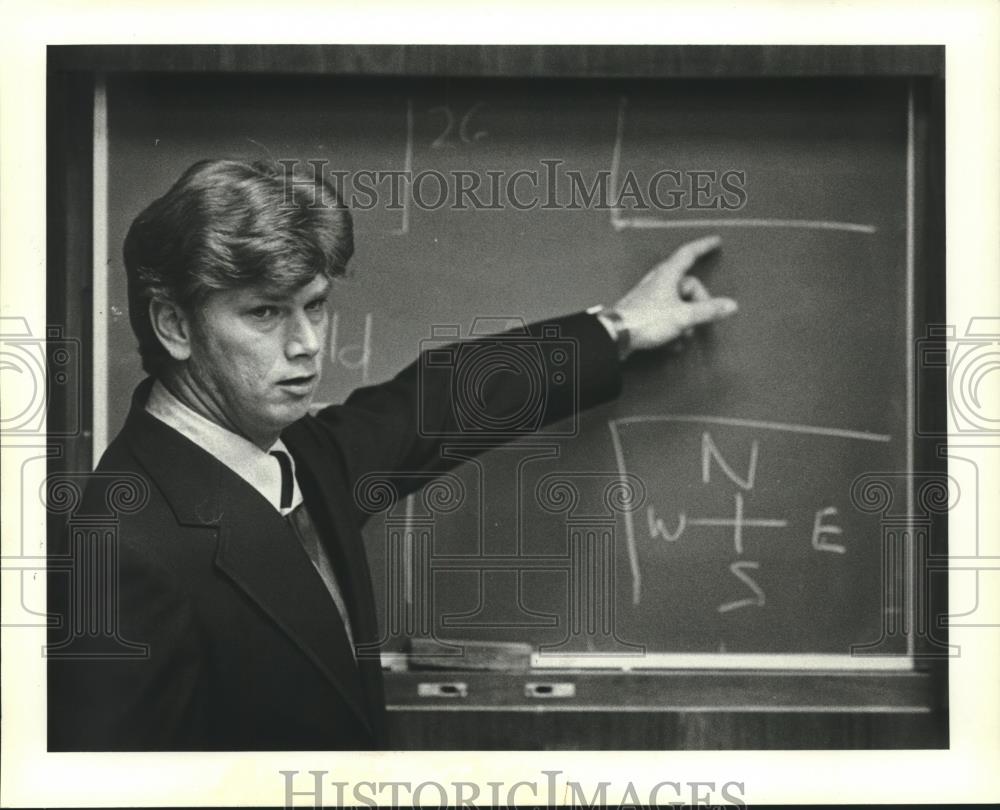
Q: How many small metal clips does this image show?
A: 2